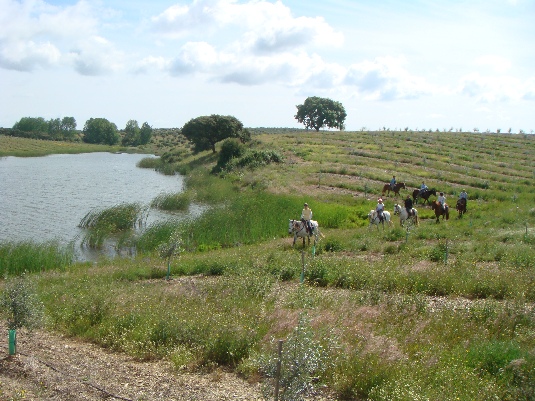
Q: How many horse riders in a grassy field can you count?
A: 7